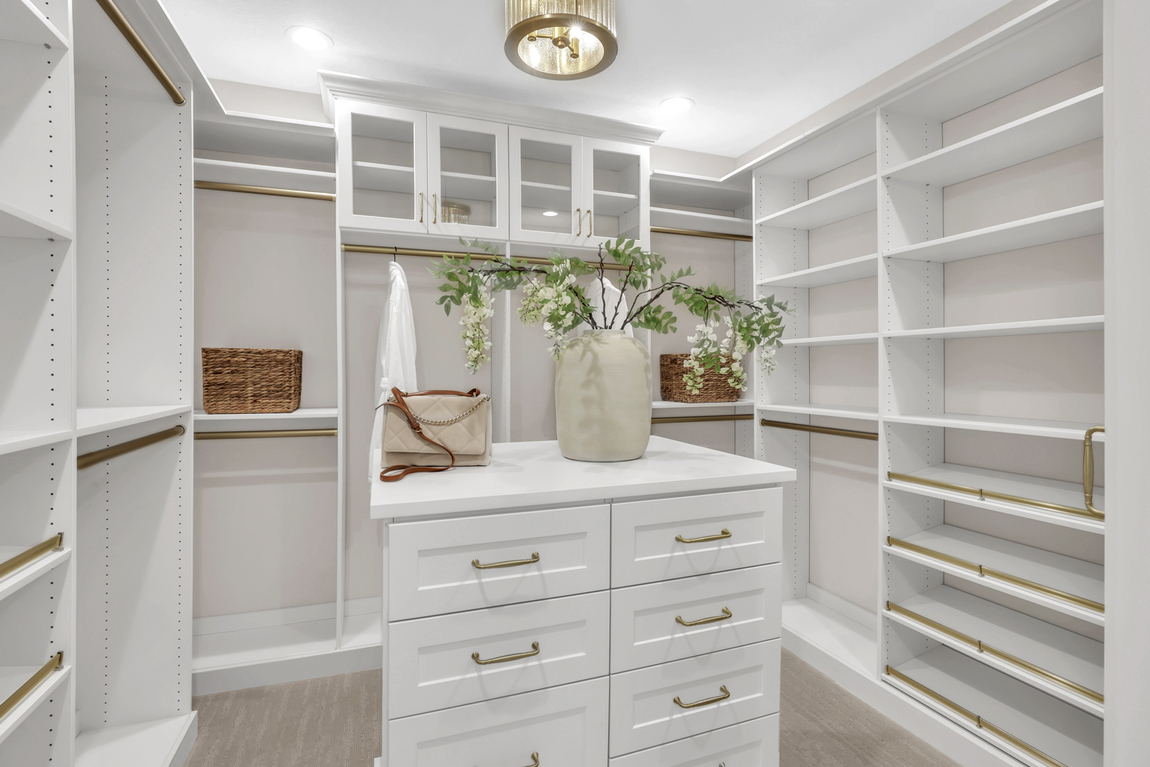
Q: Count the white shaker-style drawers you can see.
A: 7